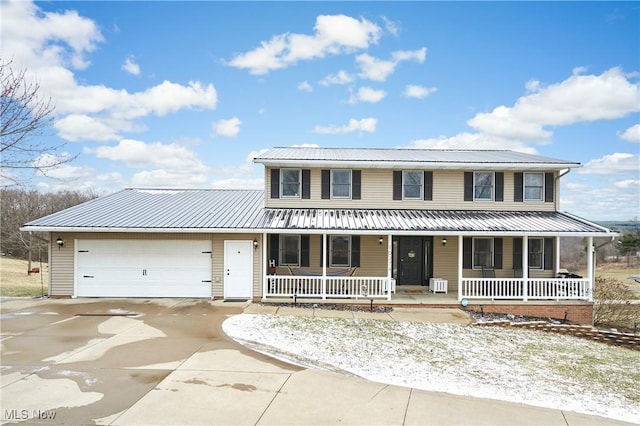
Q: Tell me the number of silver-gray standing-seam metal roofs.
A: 3